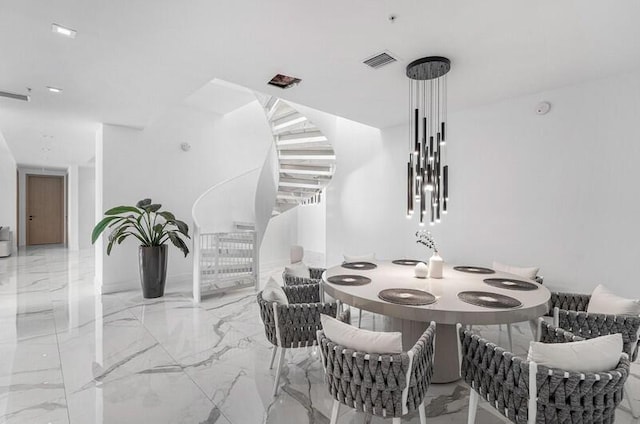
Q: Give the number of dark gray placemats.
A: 7